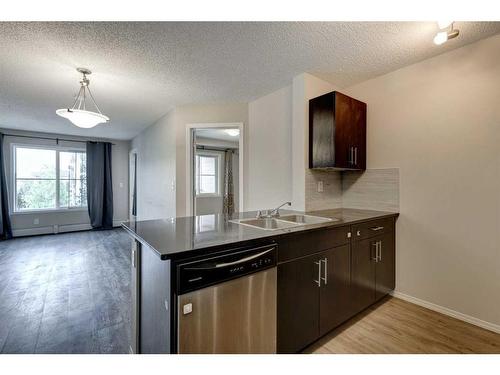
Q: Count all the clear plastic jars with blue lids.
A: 0